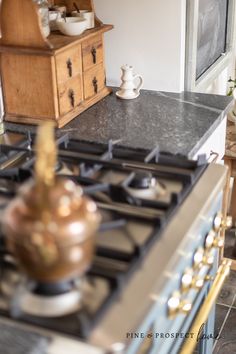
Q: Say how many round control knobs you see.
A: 5